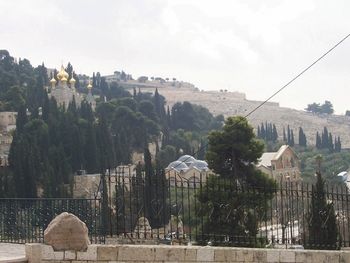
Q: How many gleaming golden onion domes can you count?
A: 5